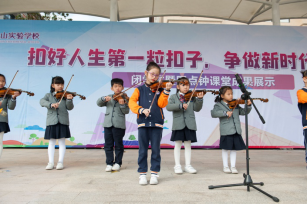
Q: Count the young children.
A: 7